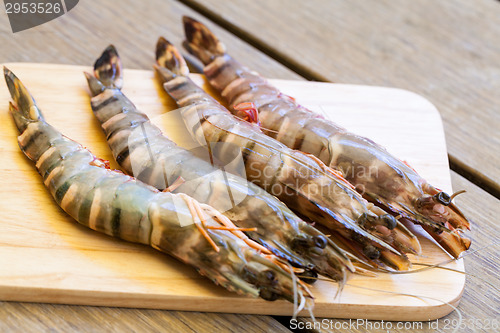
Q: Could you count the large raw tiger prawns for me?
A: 4